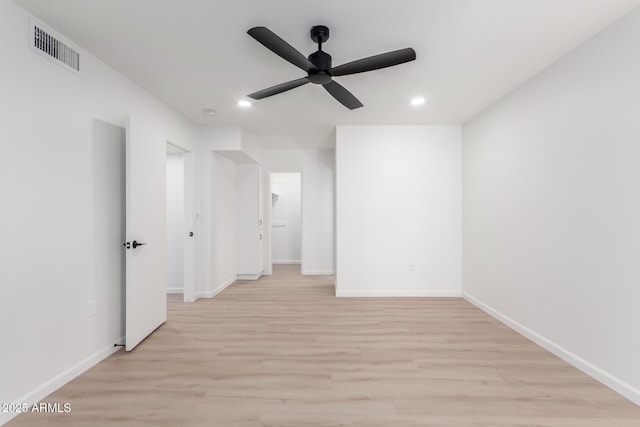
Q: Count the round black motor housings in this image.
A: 1